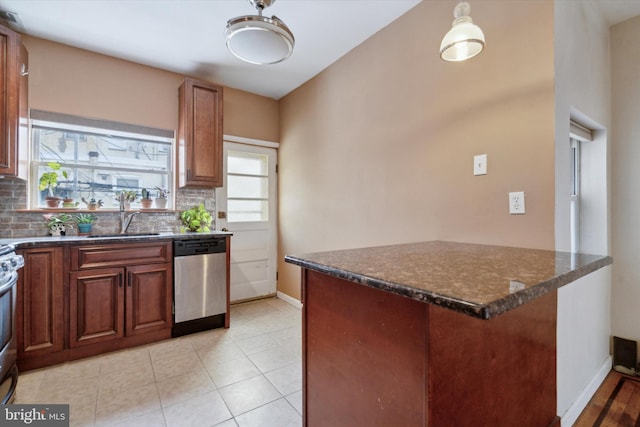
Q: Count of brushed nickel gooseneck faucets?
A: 1